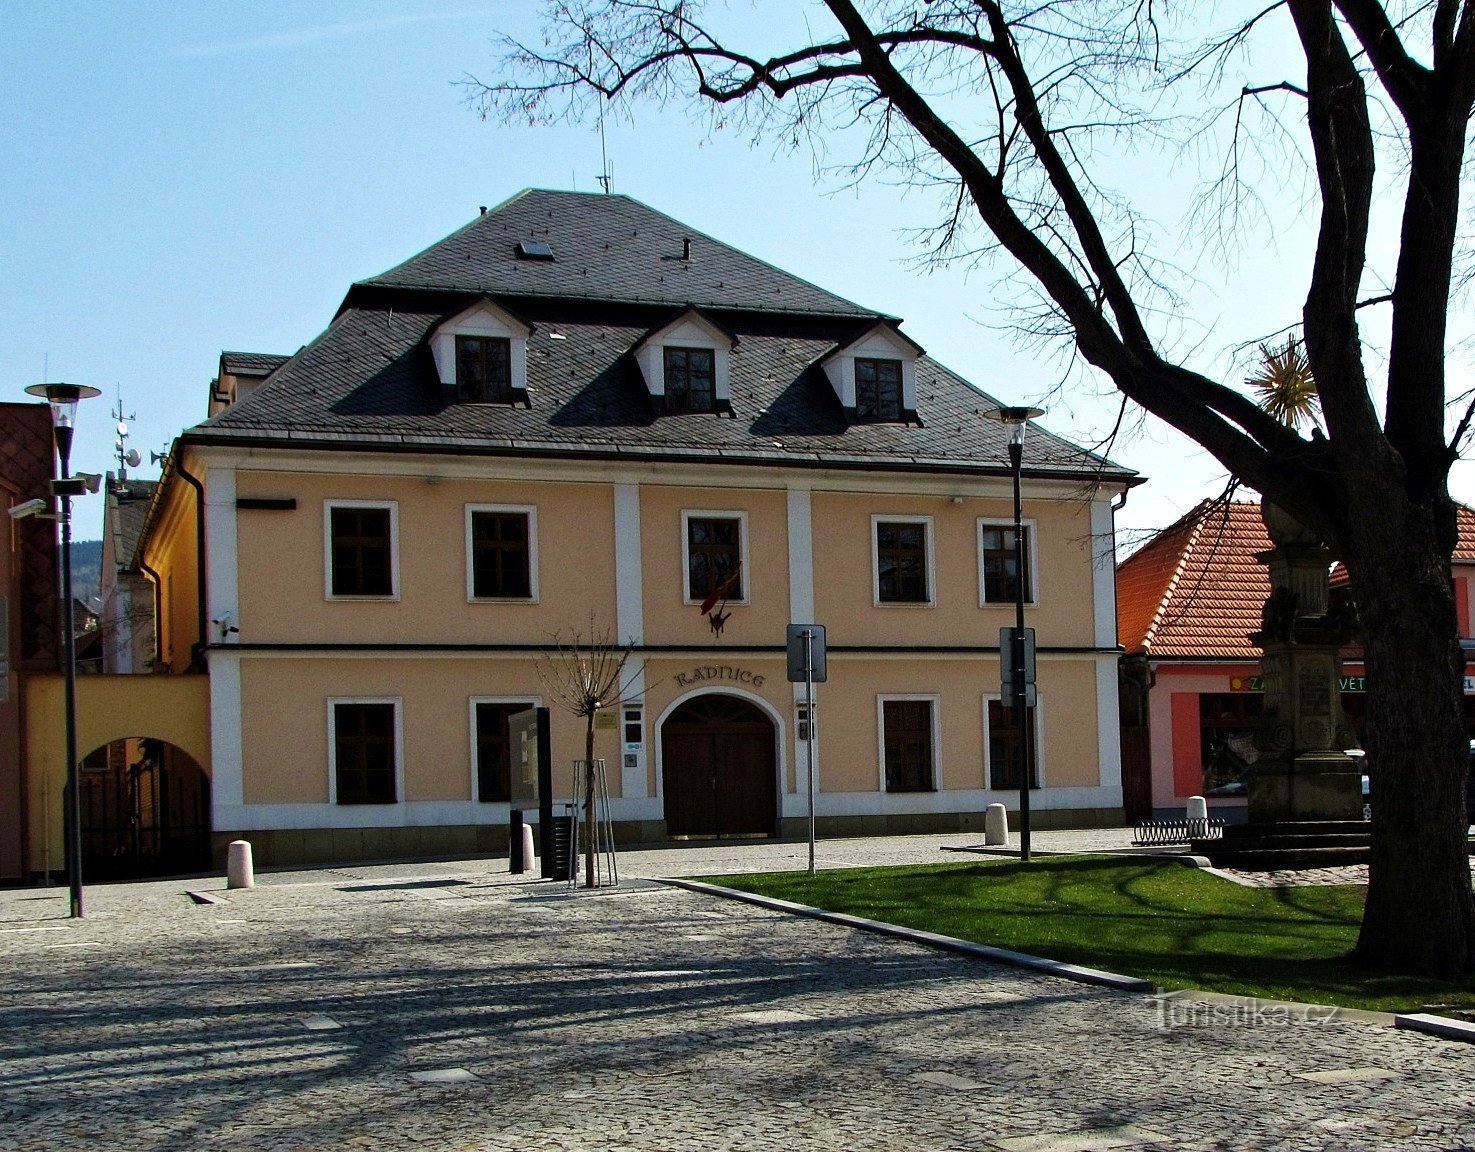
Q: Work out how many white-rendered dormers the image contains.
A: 3